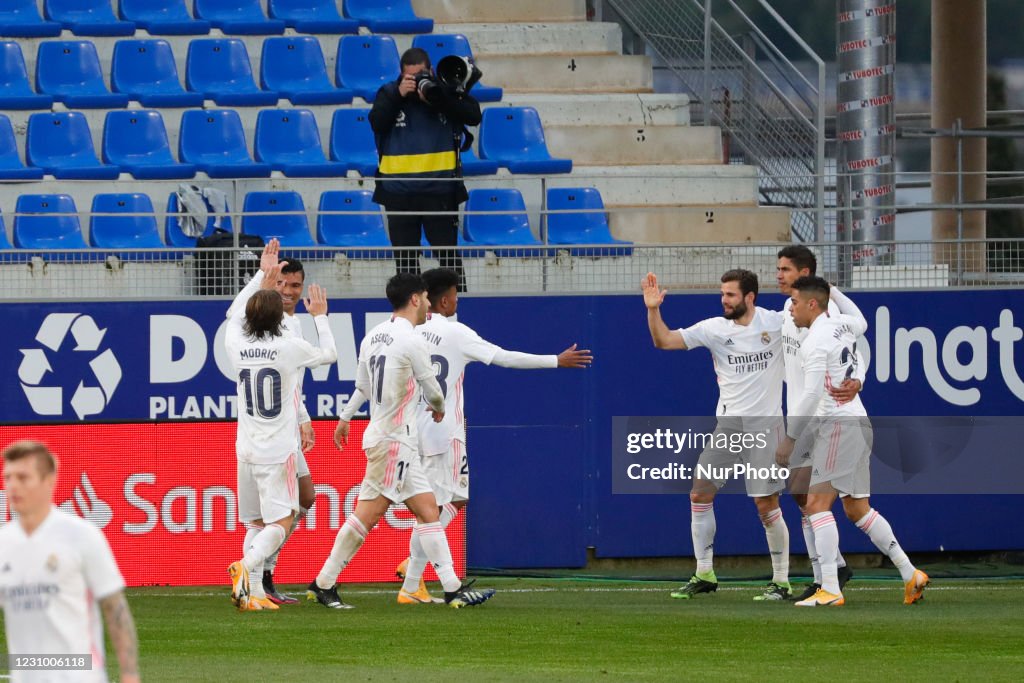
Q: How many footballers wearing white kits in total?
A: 8